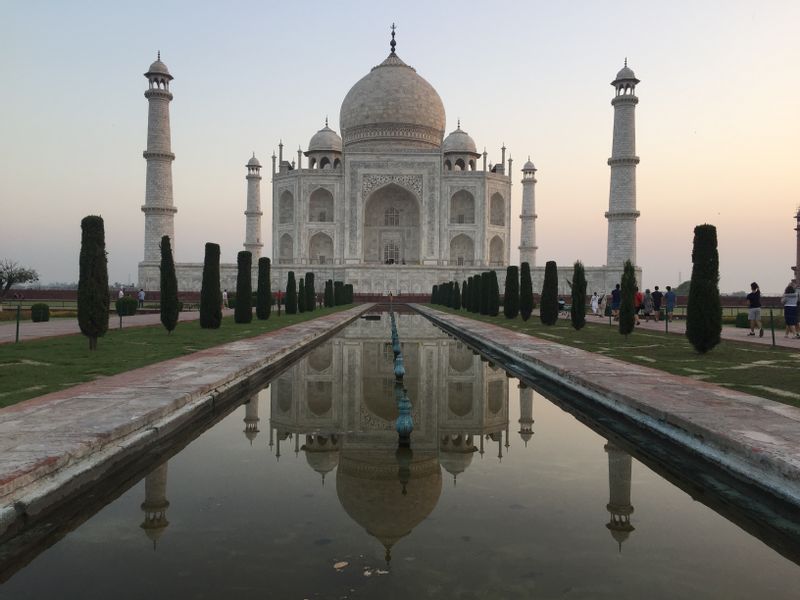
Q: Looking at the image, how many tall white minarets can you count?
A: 4